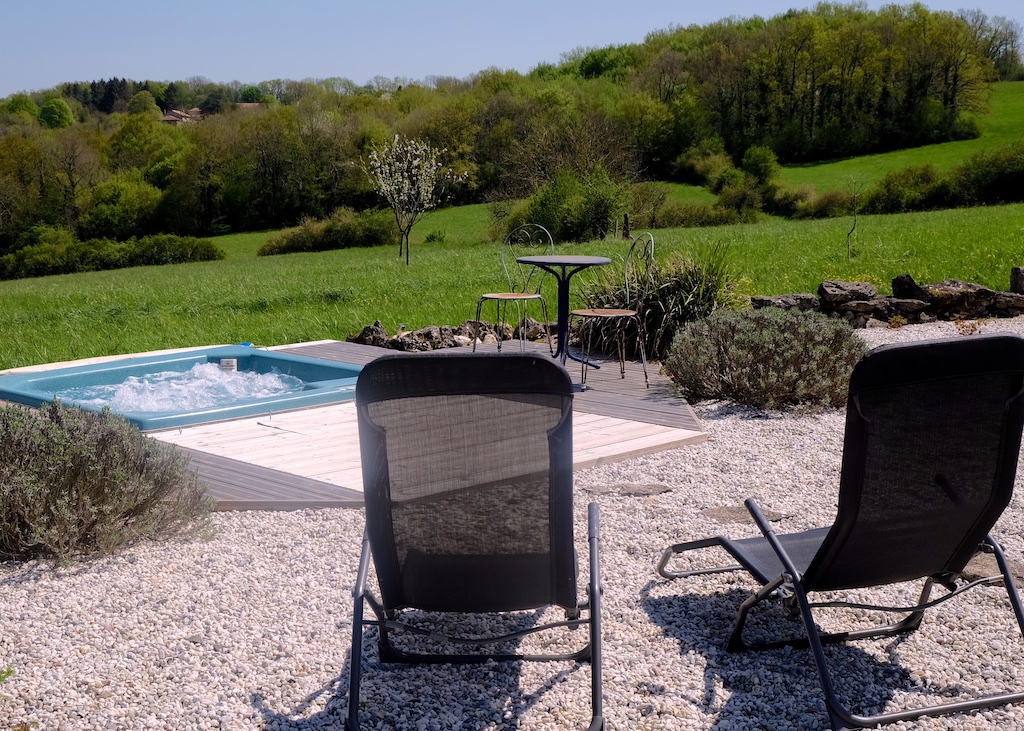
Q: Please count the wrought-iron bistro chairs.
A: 2